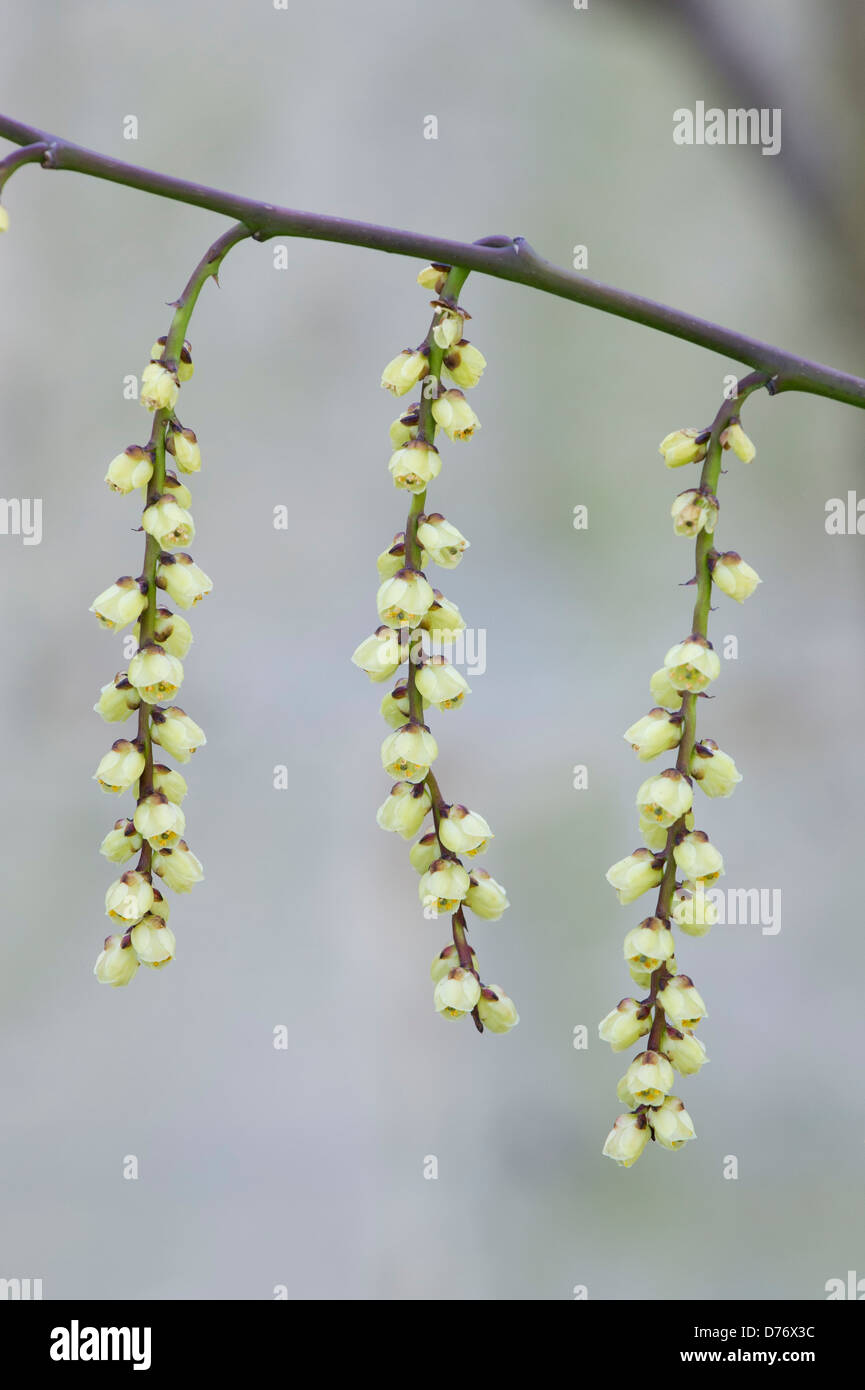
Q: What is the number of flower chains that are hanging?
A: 3